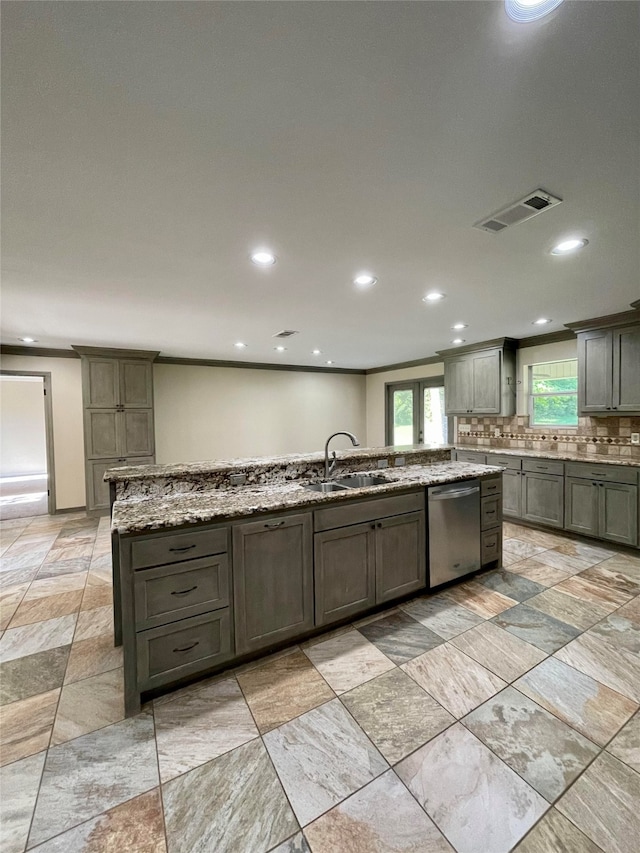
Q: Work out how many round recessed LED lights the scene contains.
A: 13